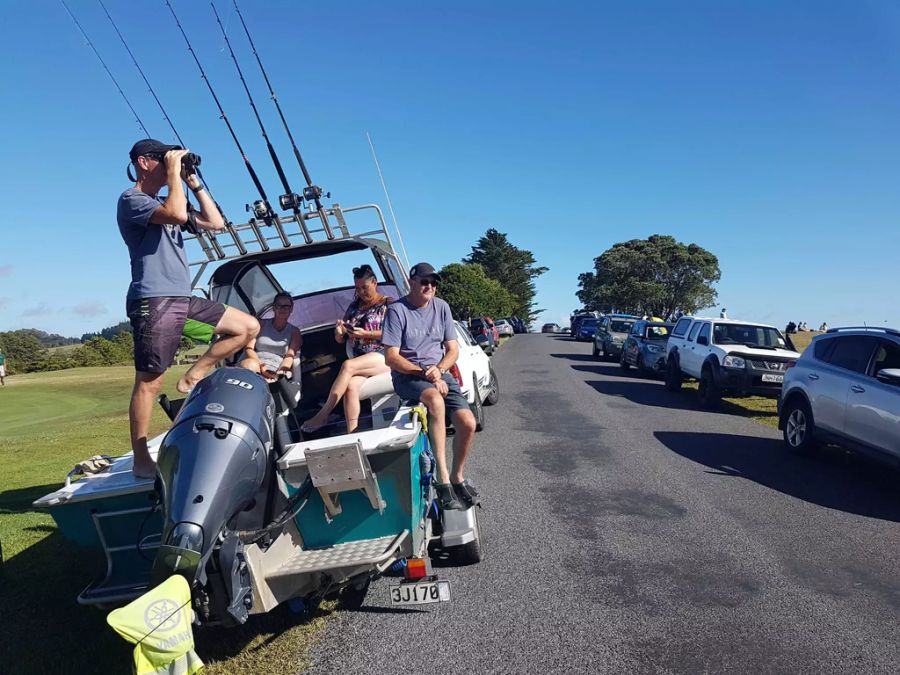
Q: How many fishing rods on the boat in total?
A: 5